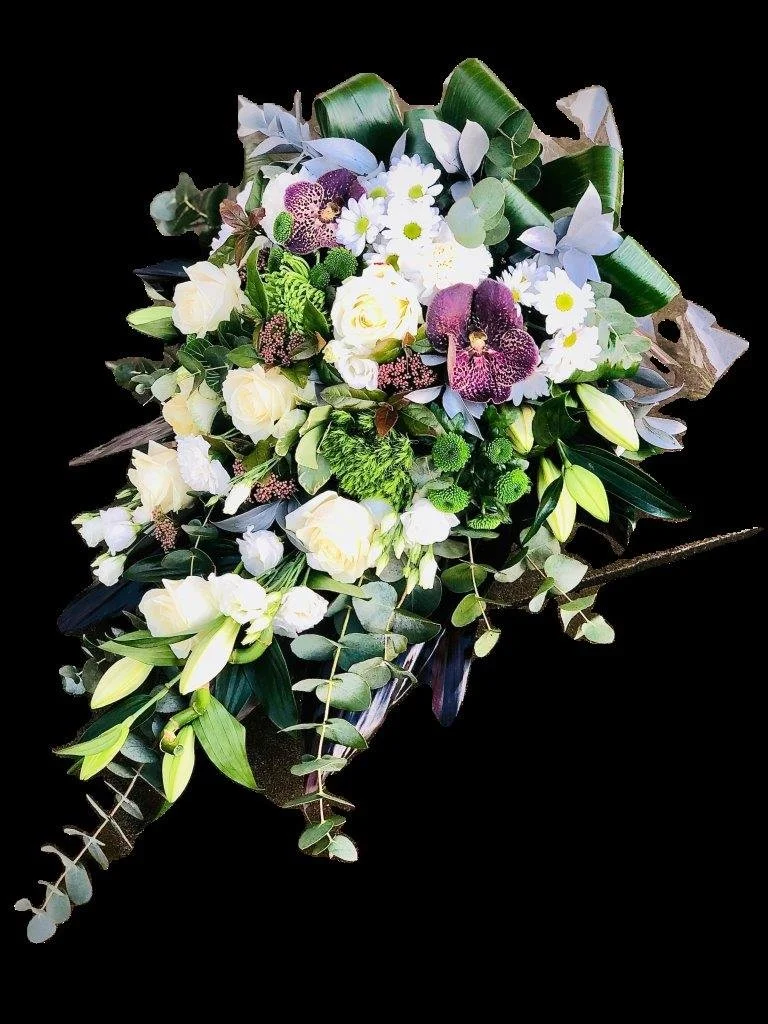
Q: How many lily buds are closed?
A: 9